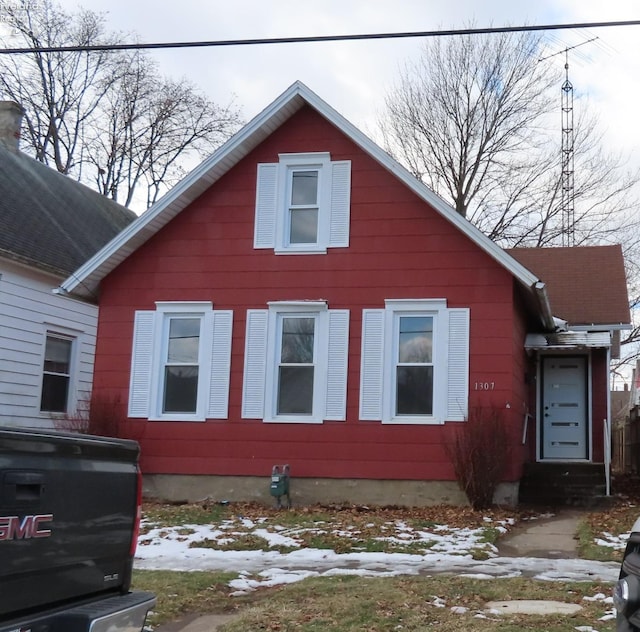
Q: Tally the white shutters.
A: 8